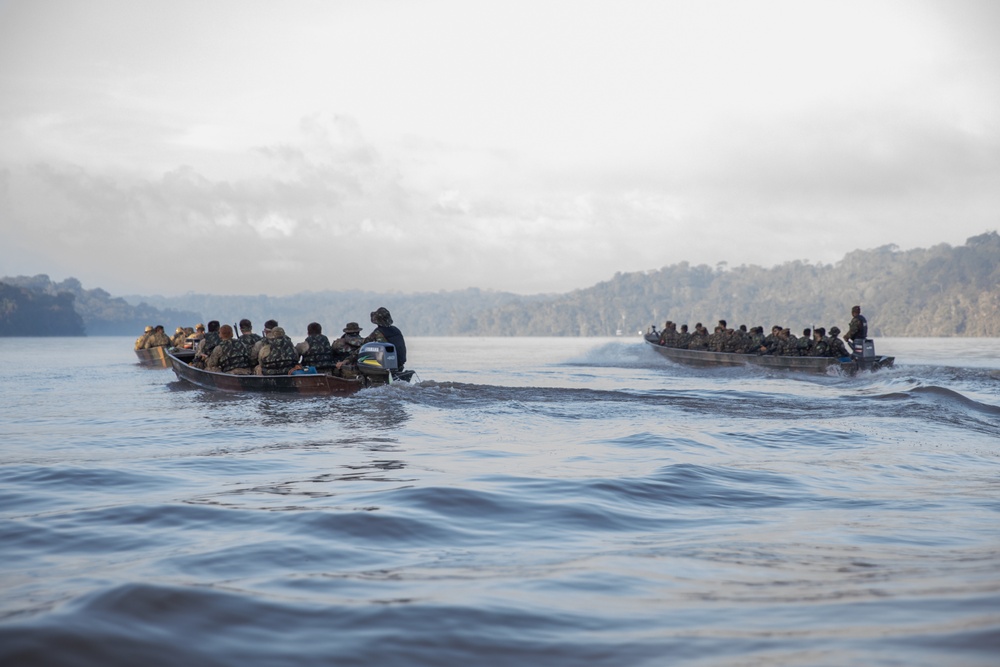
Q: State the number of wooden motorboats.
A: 3